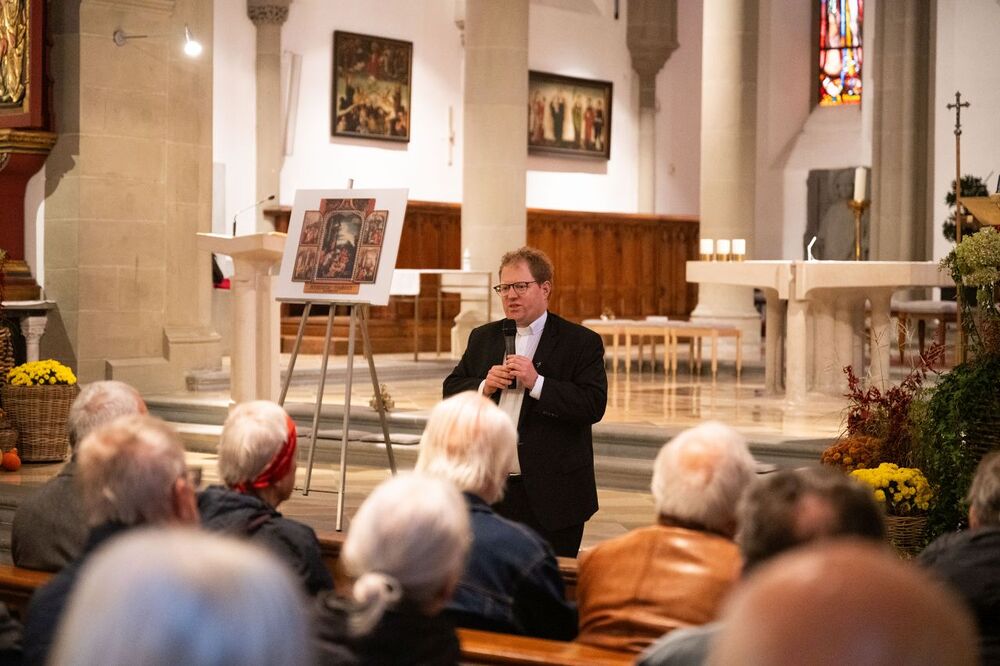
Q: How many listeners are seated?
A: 10